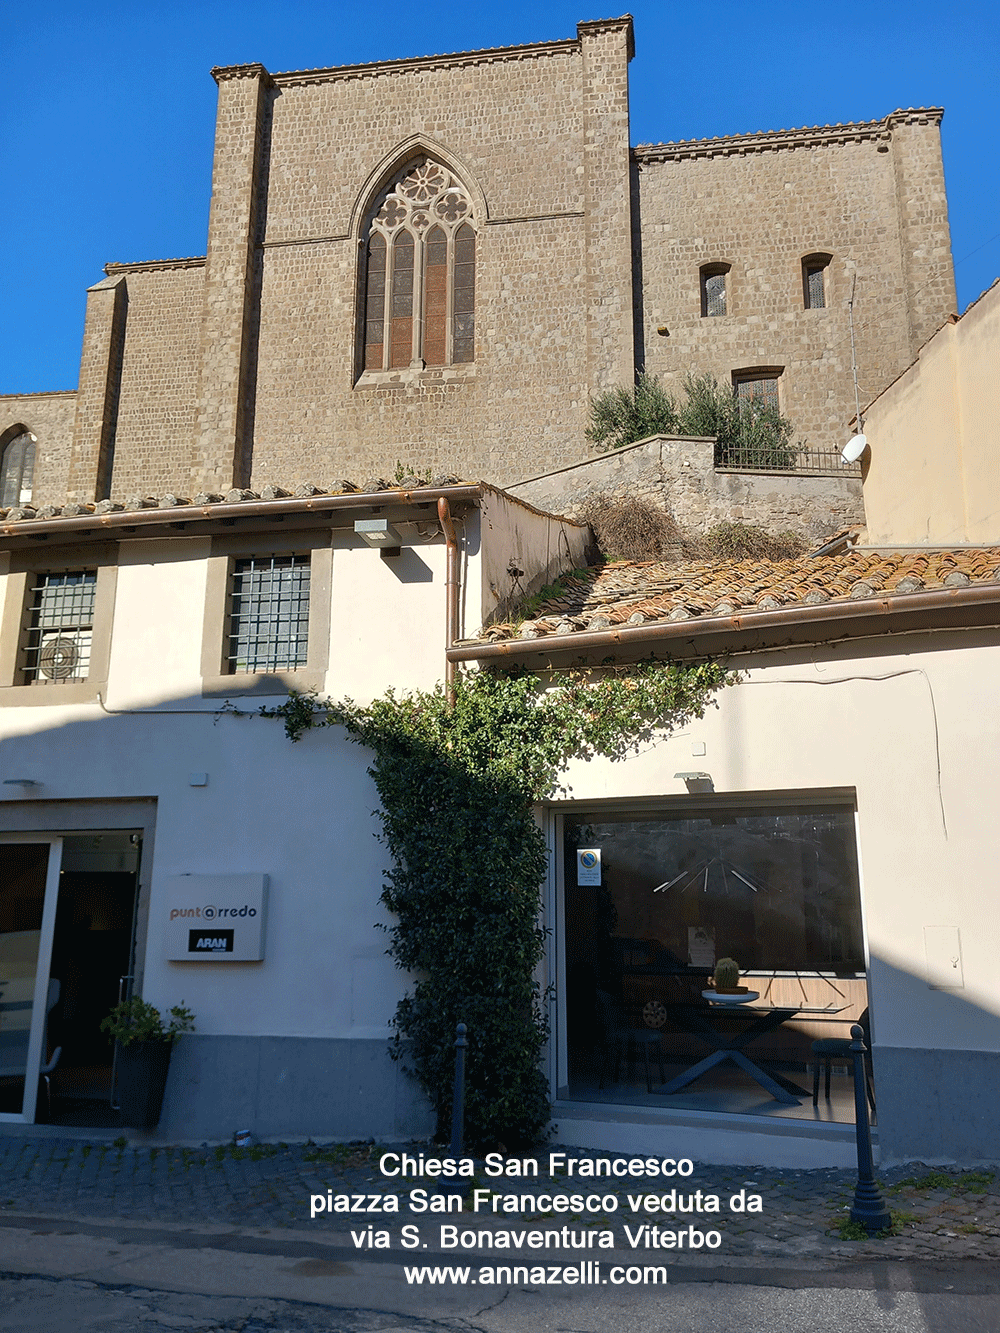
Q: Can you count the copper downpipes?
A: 1